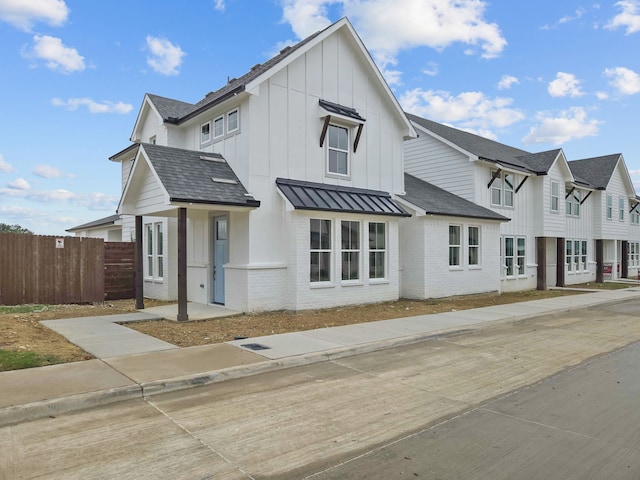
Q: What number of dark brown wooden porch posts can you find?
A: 6